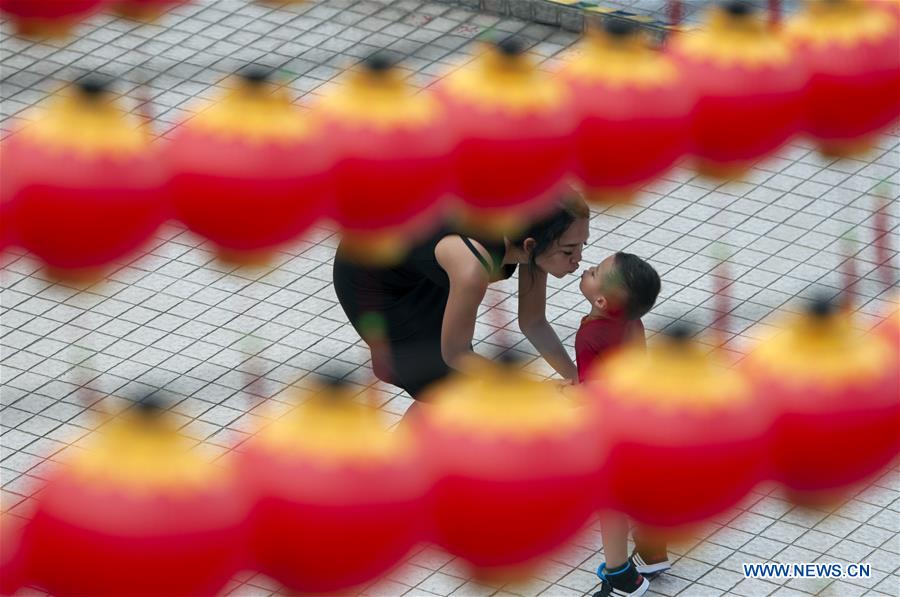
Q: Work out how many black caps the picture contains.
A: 11